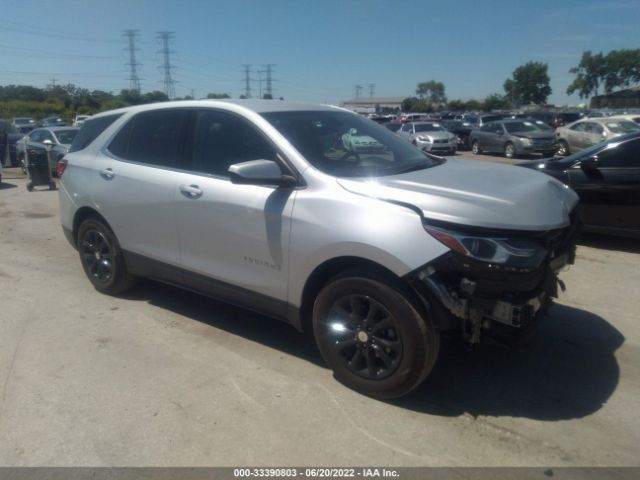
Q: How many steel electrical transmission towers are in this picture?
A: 6